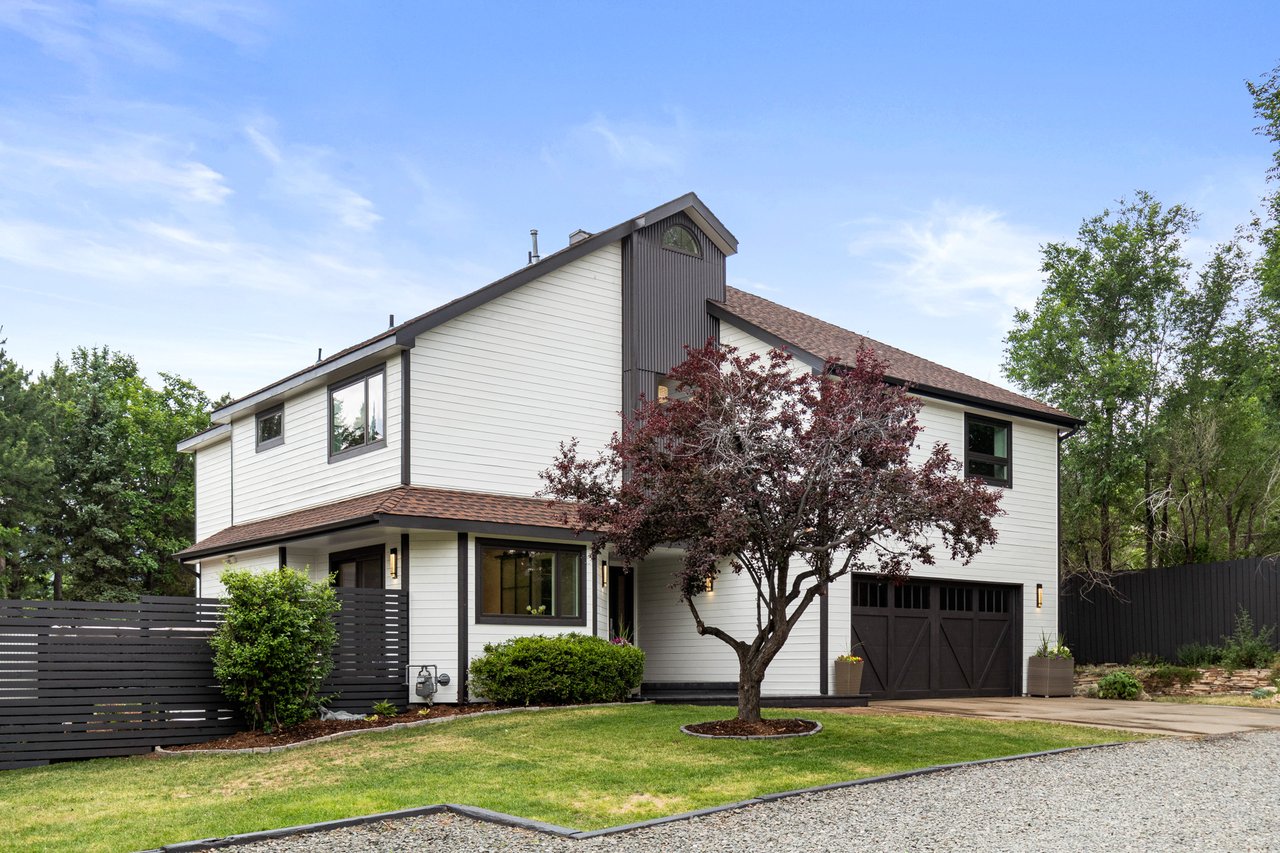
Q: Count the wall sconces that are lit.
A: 4